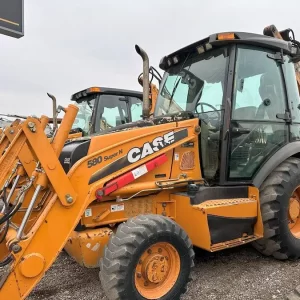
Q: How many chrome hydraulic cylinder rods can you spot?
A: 2